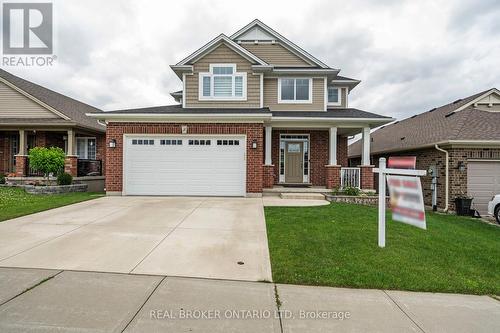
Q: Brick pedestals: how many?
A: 5